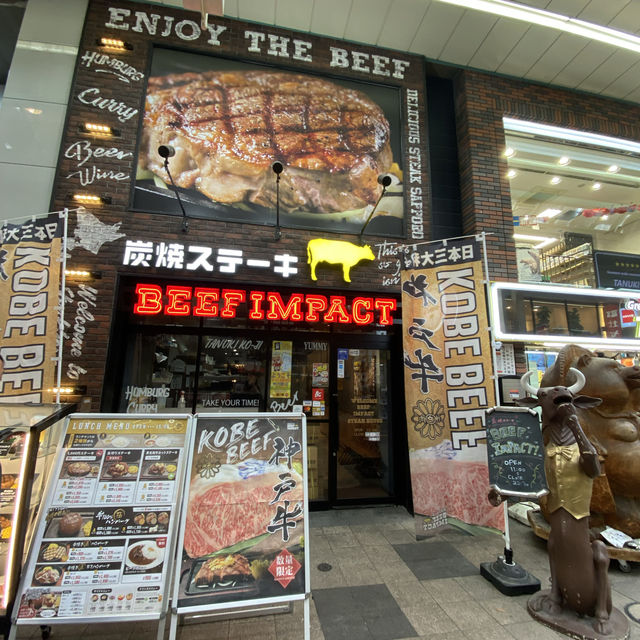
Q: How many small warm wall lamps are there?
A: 5